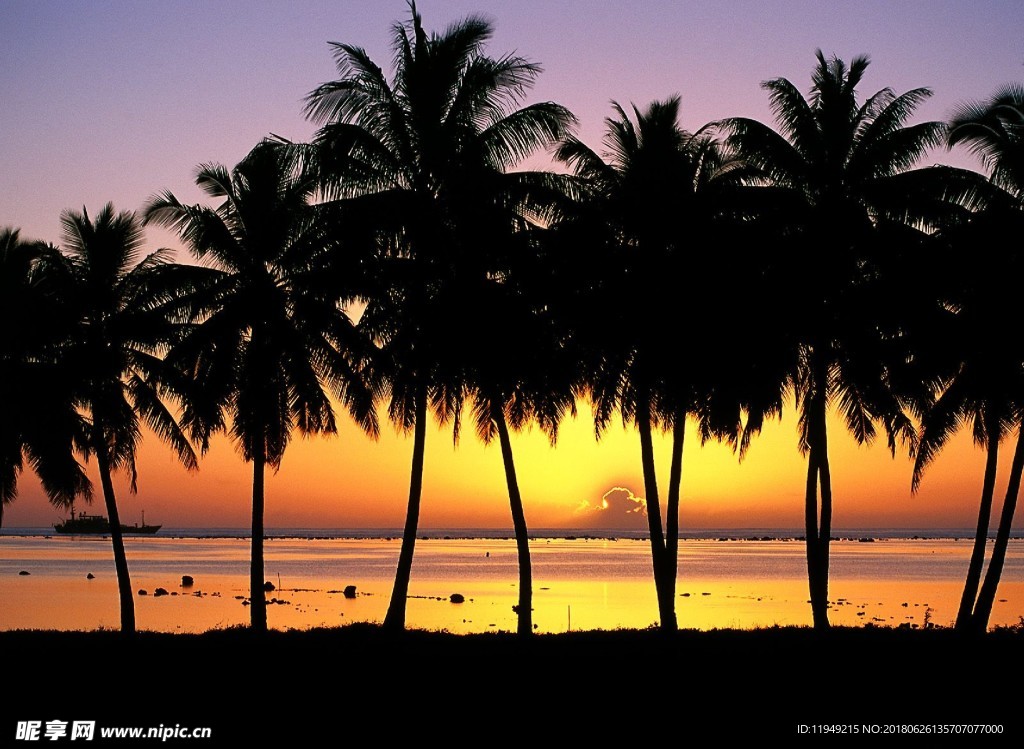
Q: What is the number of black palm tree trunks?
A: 10